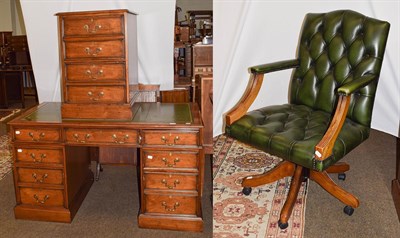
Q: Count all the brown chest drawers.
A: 13